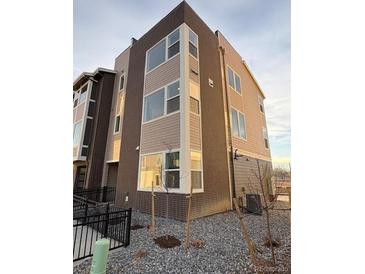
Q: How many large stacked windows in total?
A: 3